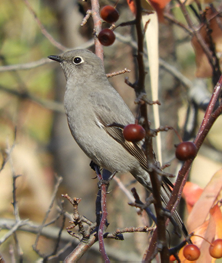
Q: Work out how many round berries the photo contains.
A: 6